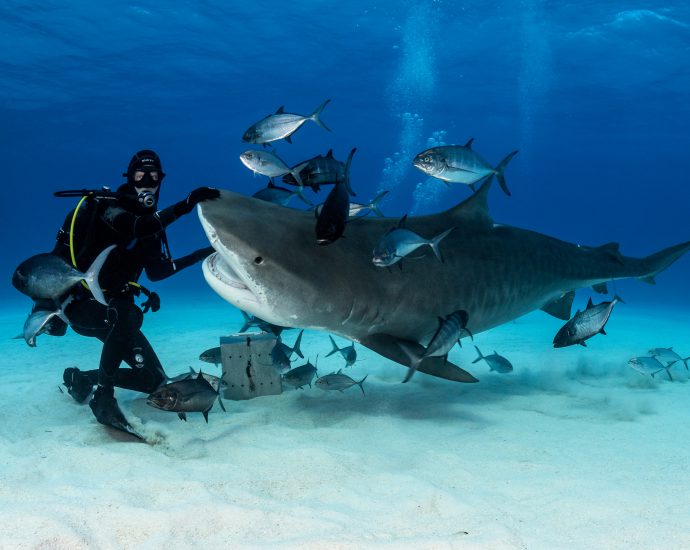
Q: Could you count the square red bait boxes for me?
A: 0